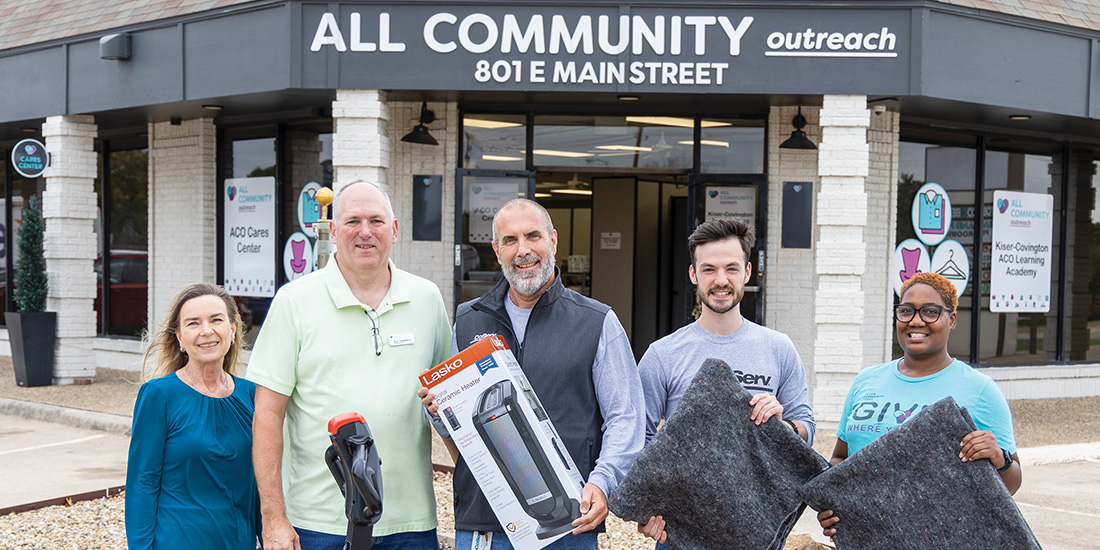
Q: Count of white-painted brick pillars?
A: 3